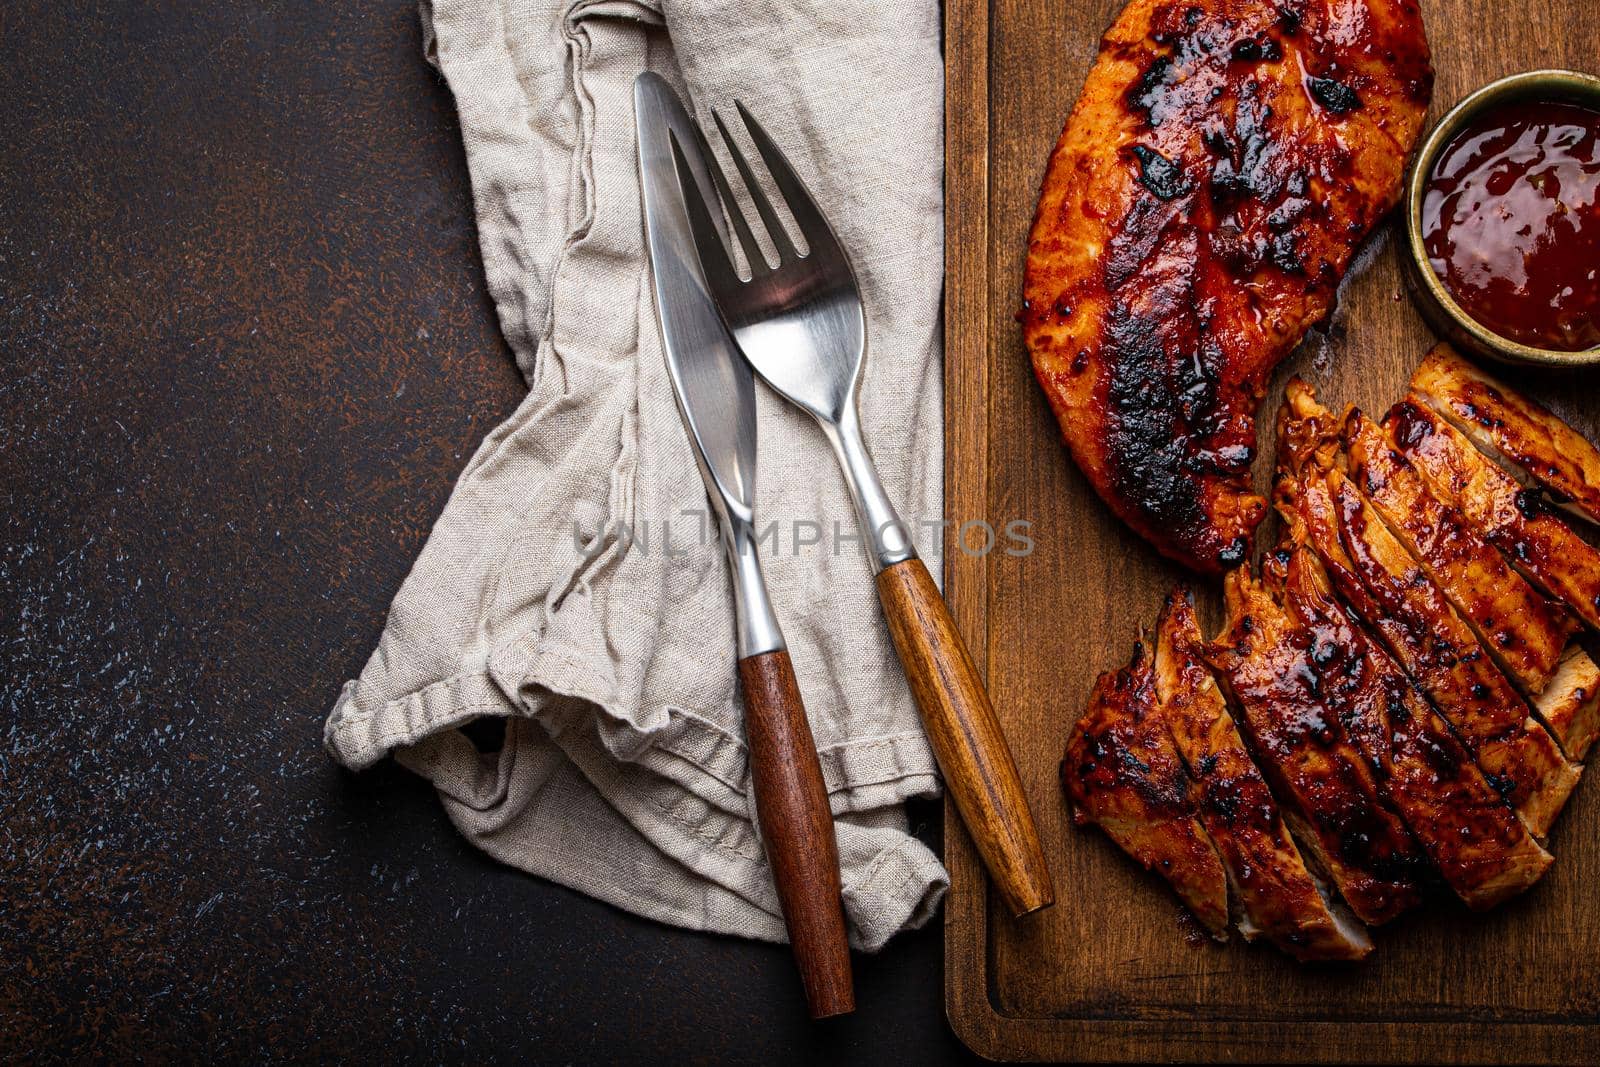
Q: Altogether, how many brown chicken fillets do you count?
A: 2